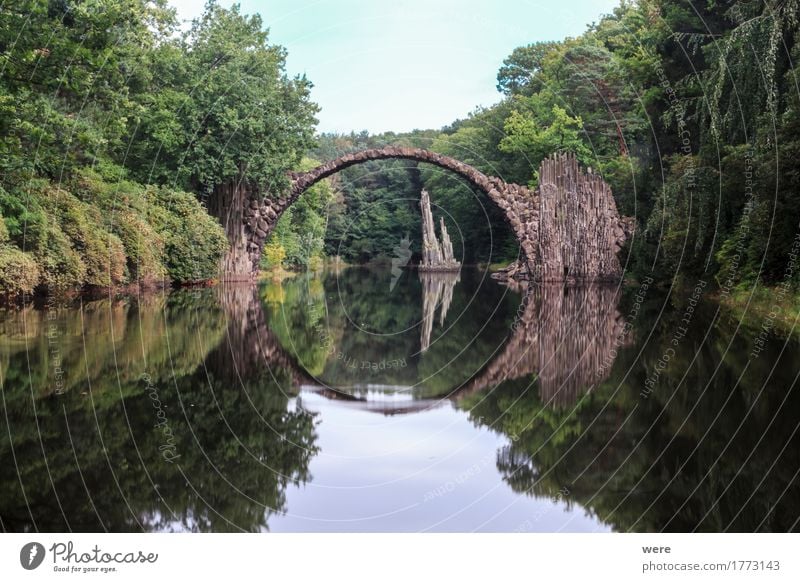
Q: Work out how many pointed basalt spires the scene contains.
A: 2